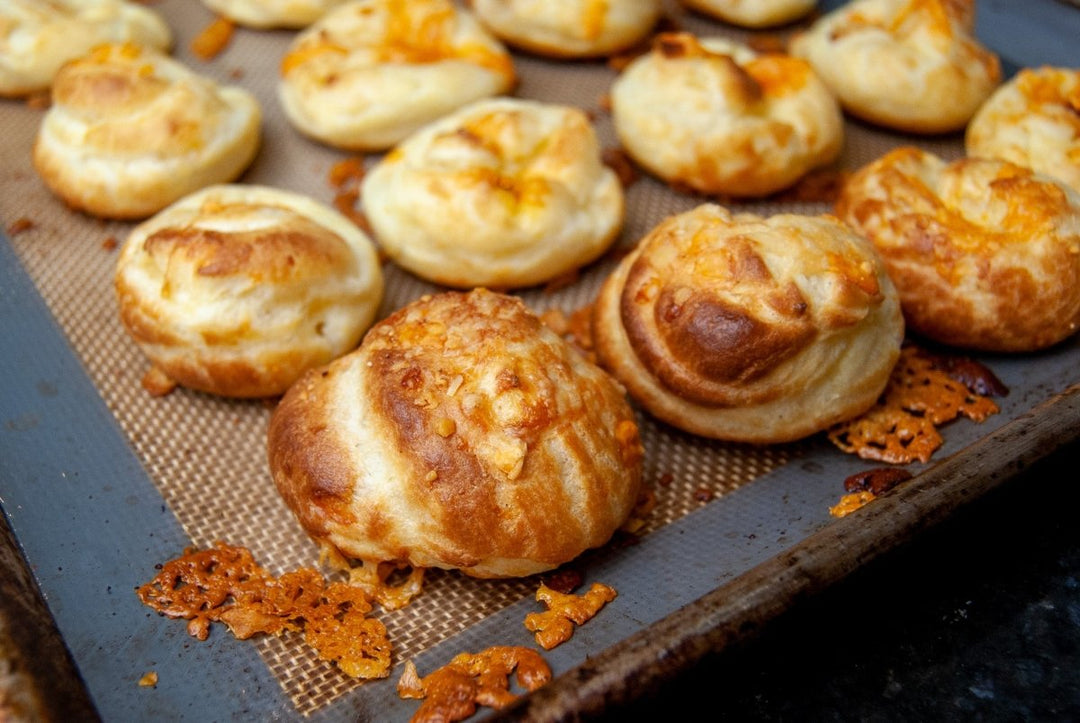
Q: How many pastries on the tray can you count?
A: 14